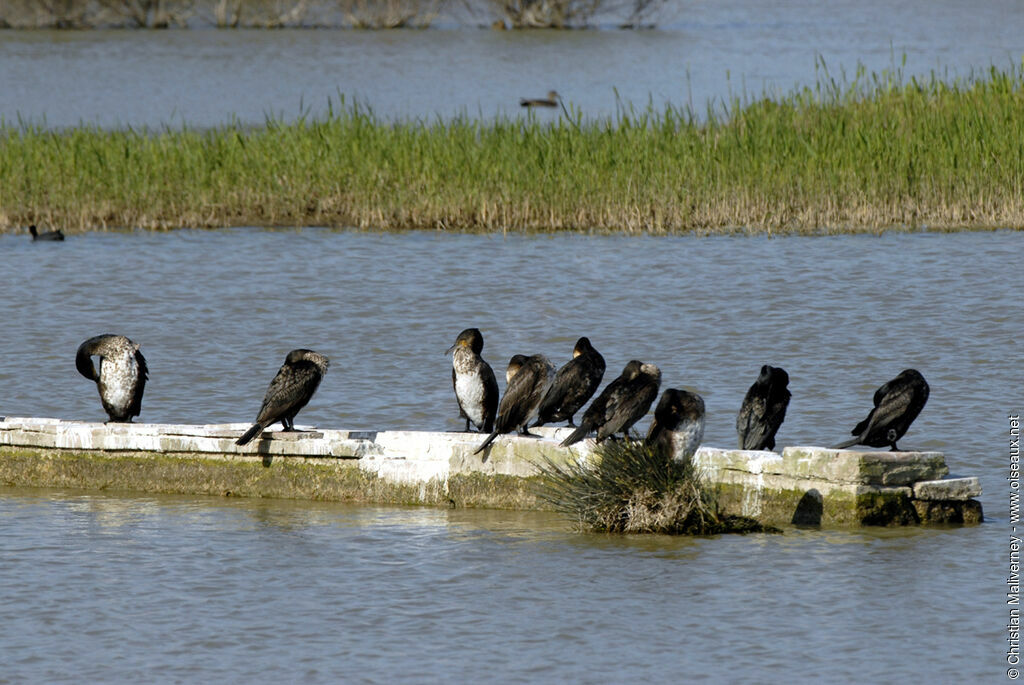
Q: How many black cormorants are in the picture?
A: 9